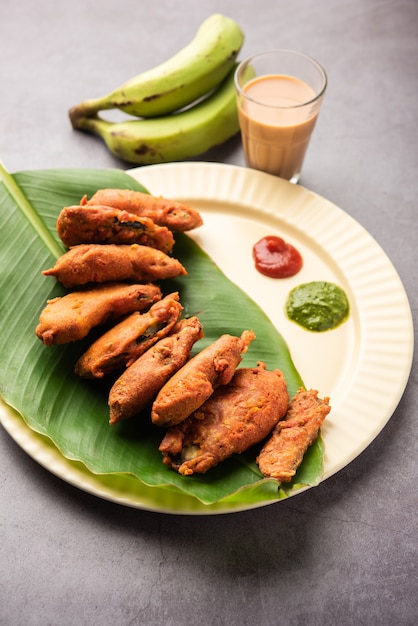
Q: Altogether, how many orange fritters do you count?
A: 9